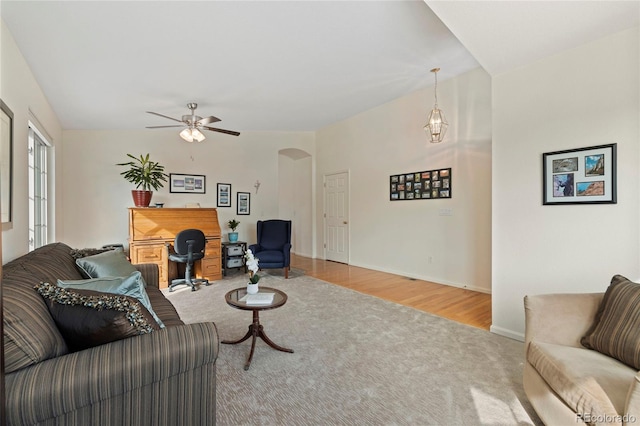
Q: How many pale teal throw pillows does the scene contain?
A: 2